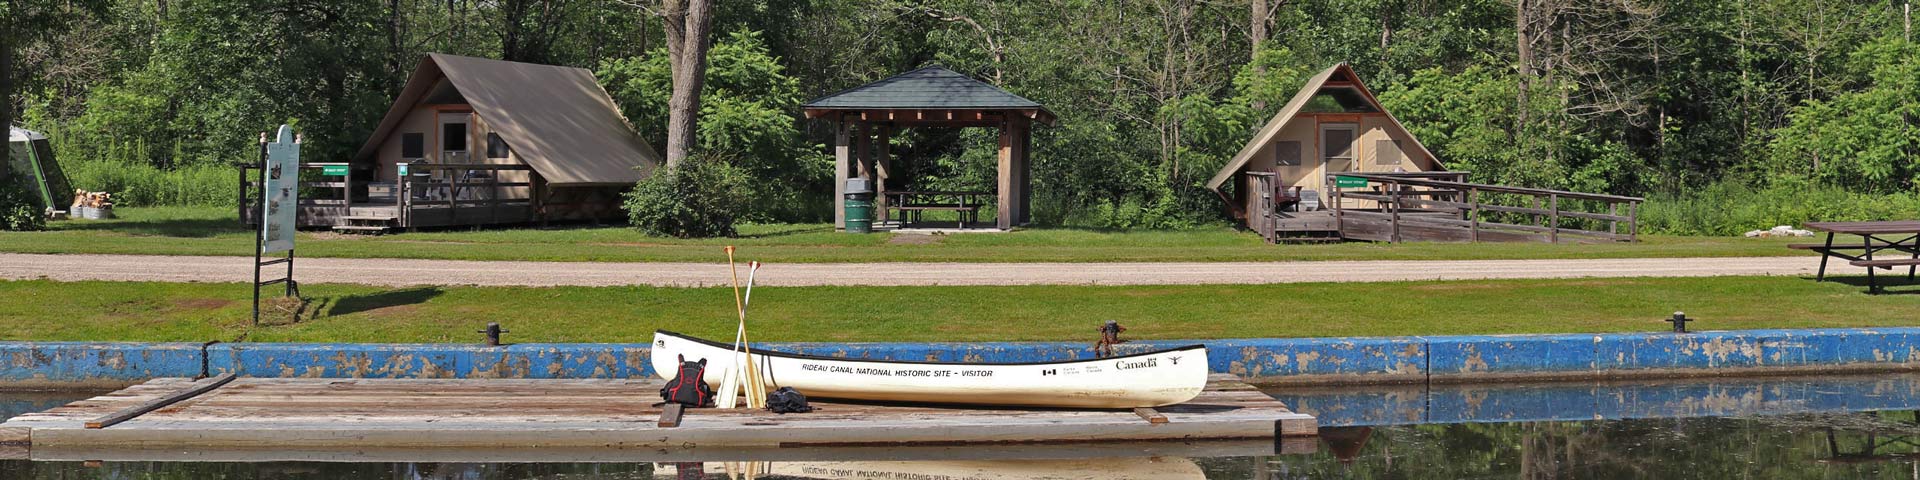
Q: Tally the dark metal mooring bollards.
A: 3